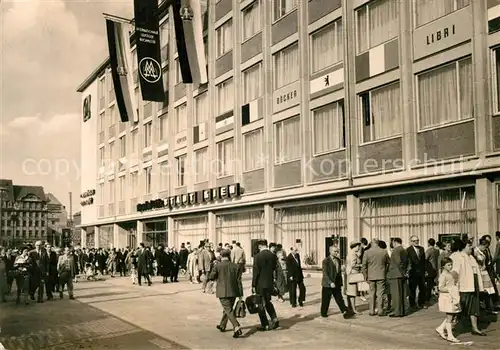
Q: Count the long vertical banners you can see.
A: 3